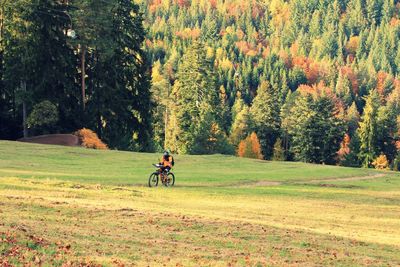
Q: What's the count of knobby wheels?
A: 2